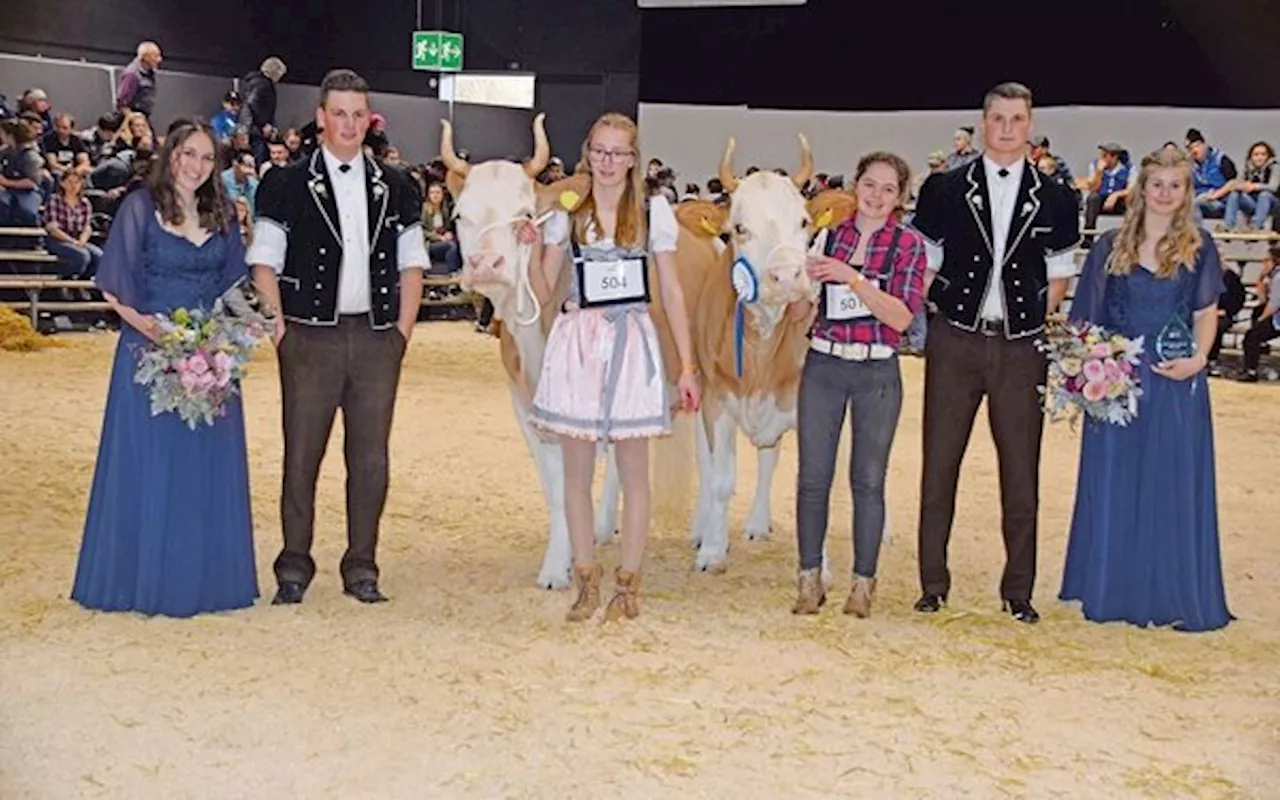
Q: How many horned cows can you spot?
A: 2